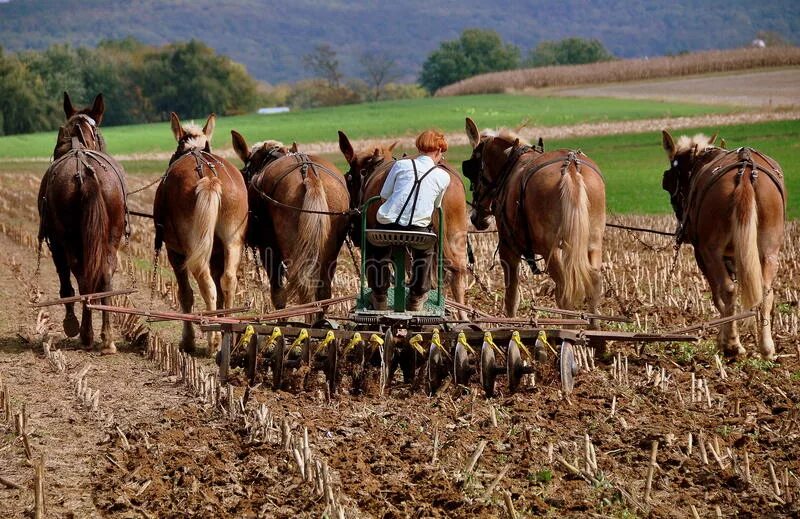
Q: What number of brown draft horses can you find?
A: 6